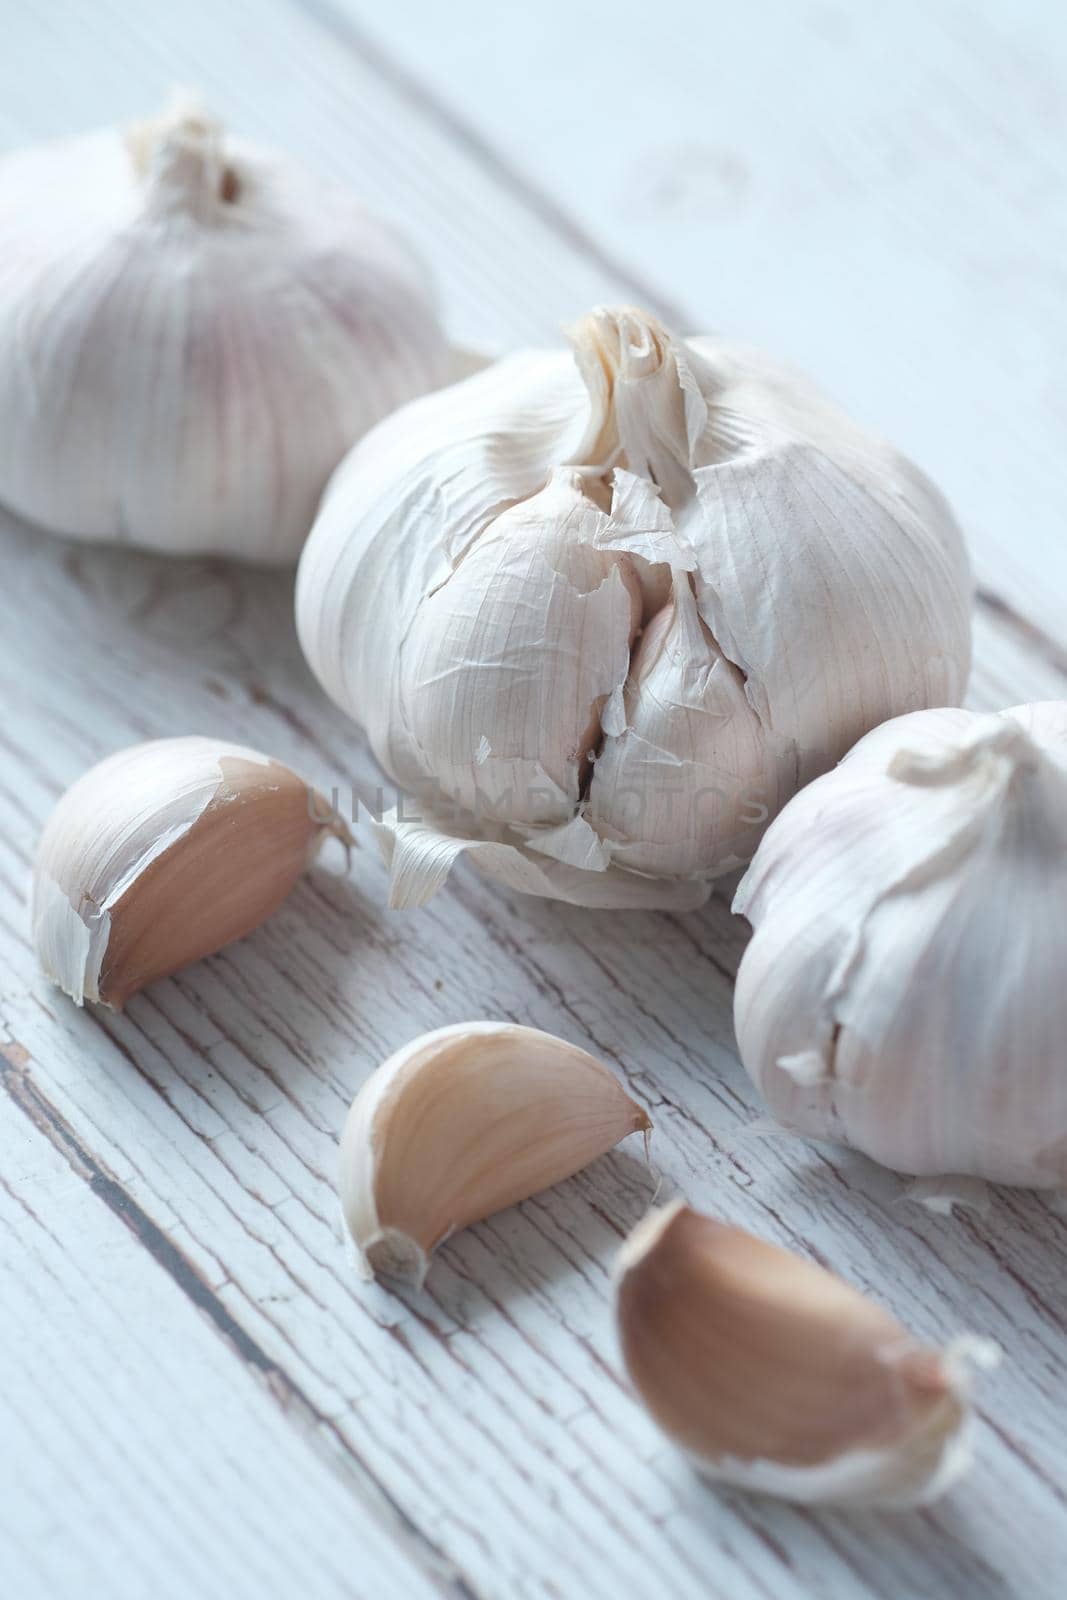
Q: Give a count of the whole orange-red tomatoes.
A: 0